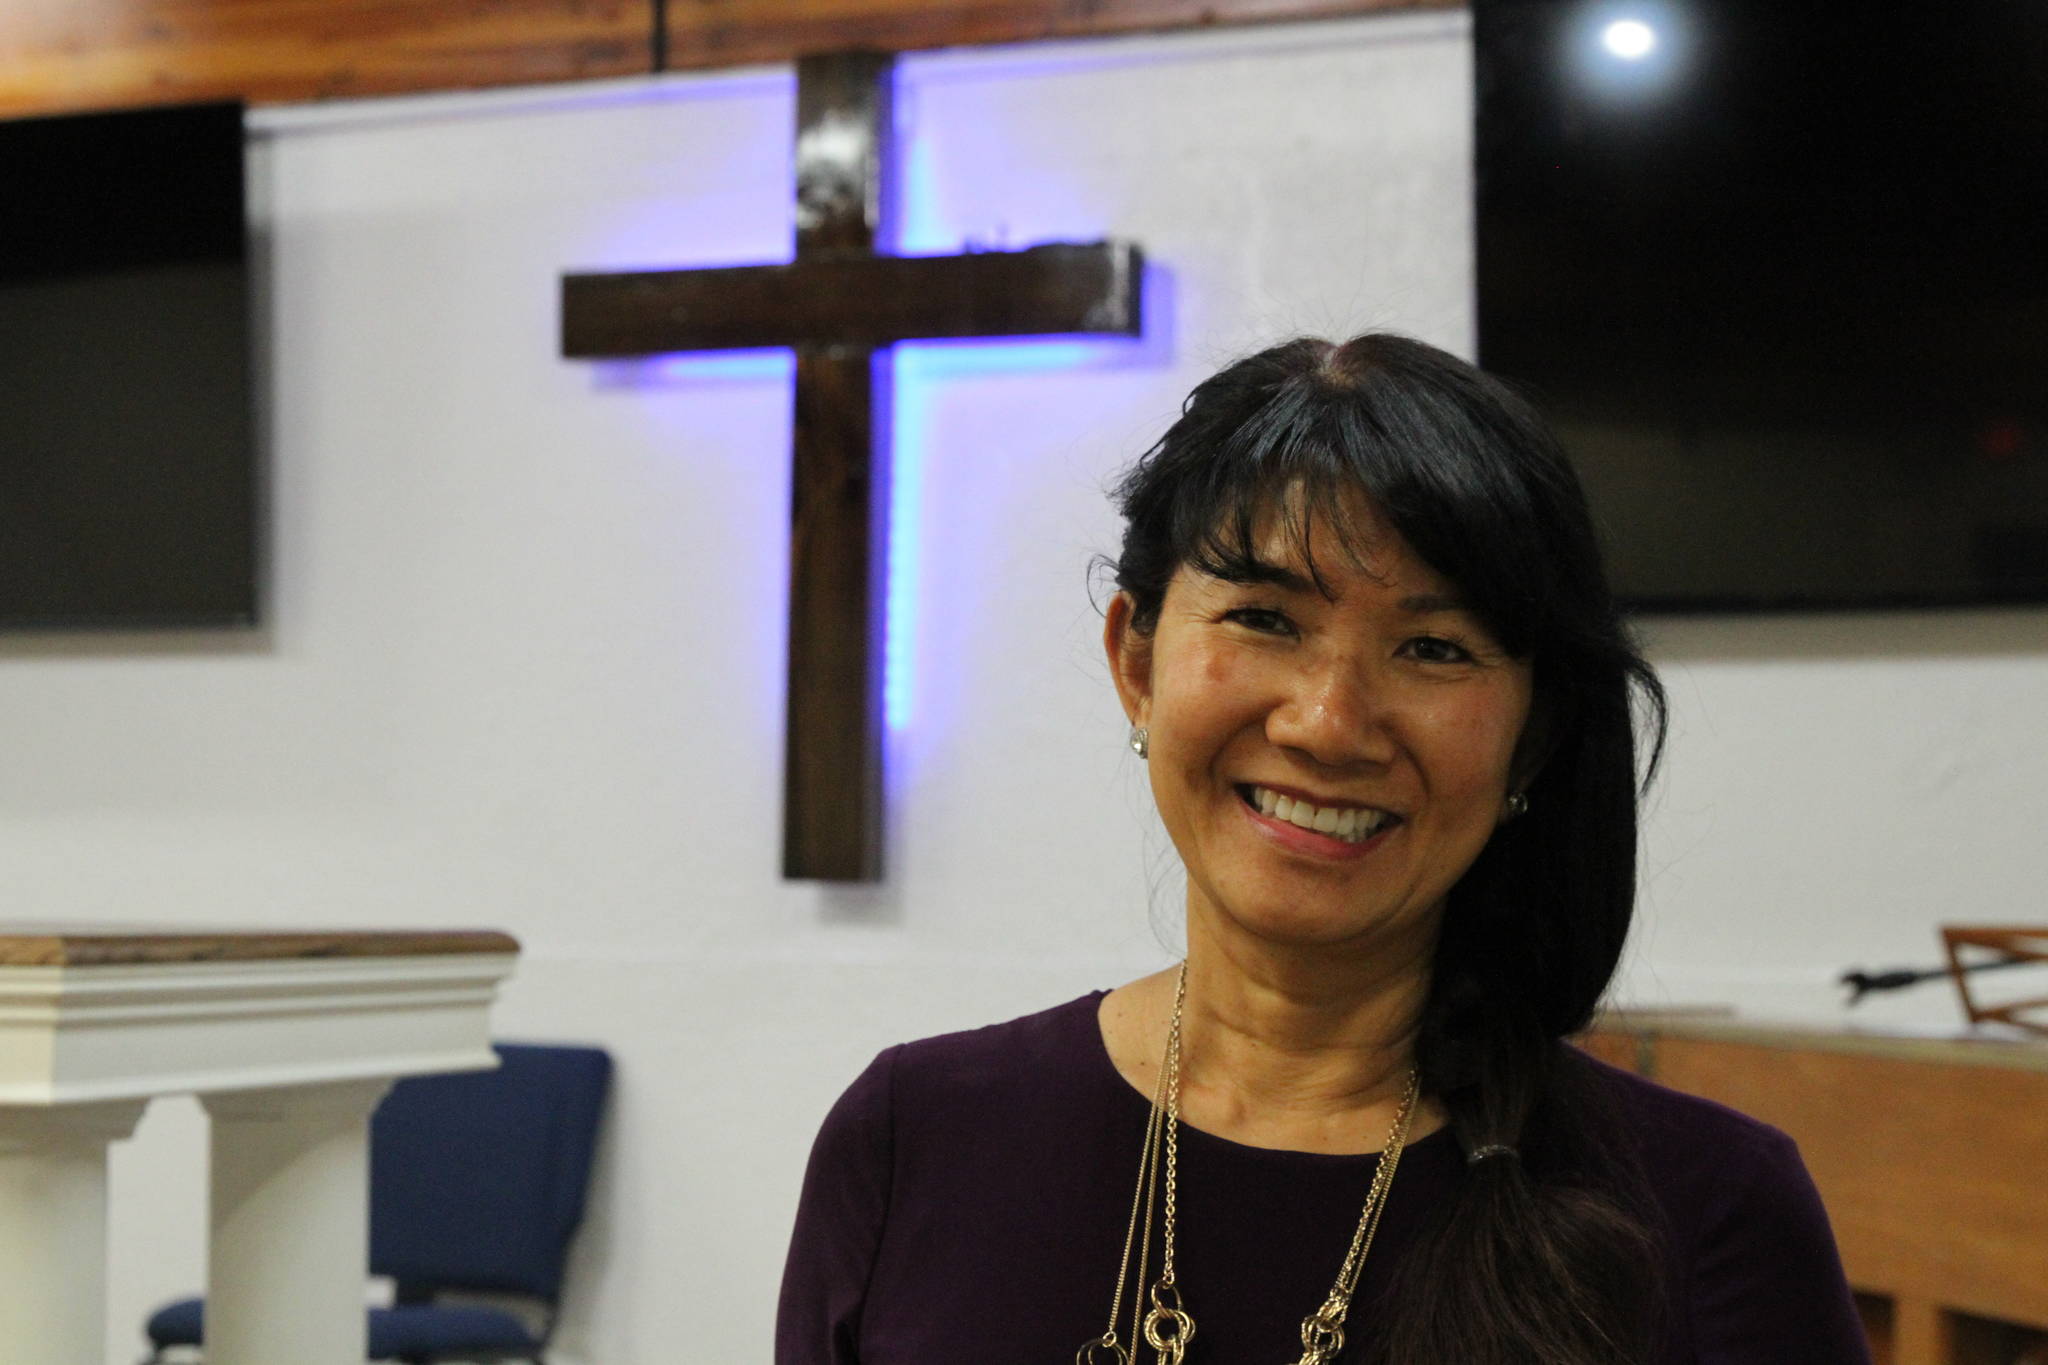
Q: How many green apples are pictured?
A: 0